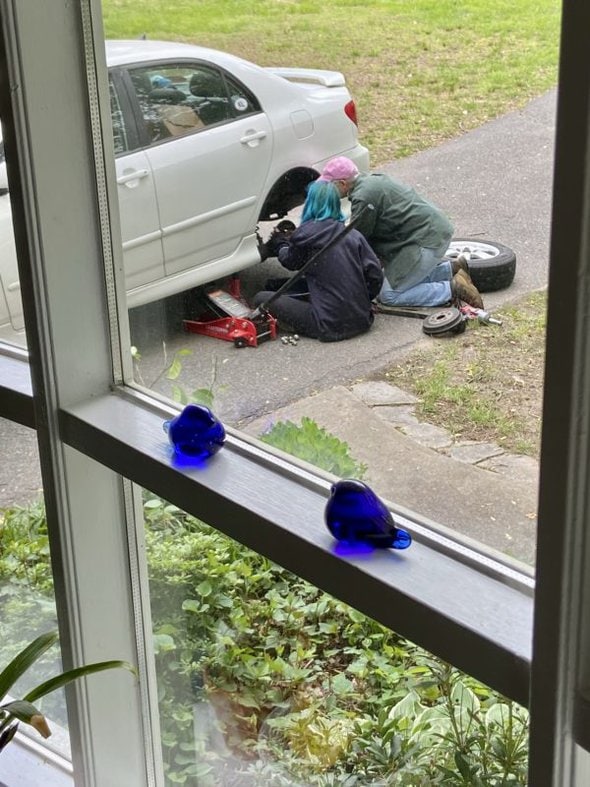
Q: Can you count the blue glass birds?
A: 2